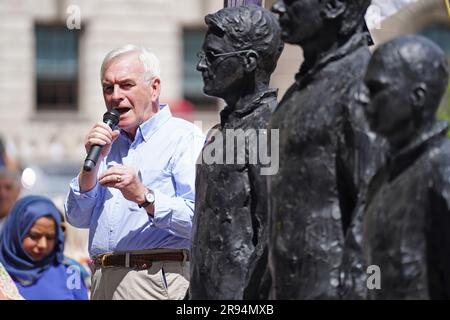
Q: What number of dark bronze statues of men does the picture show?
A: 3